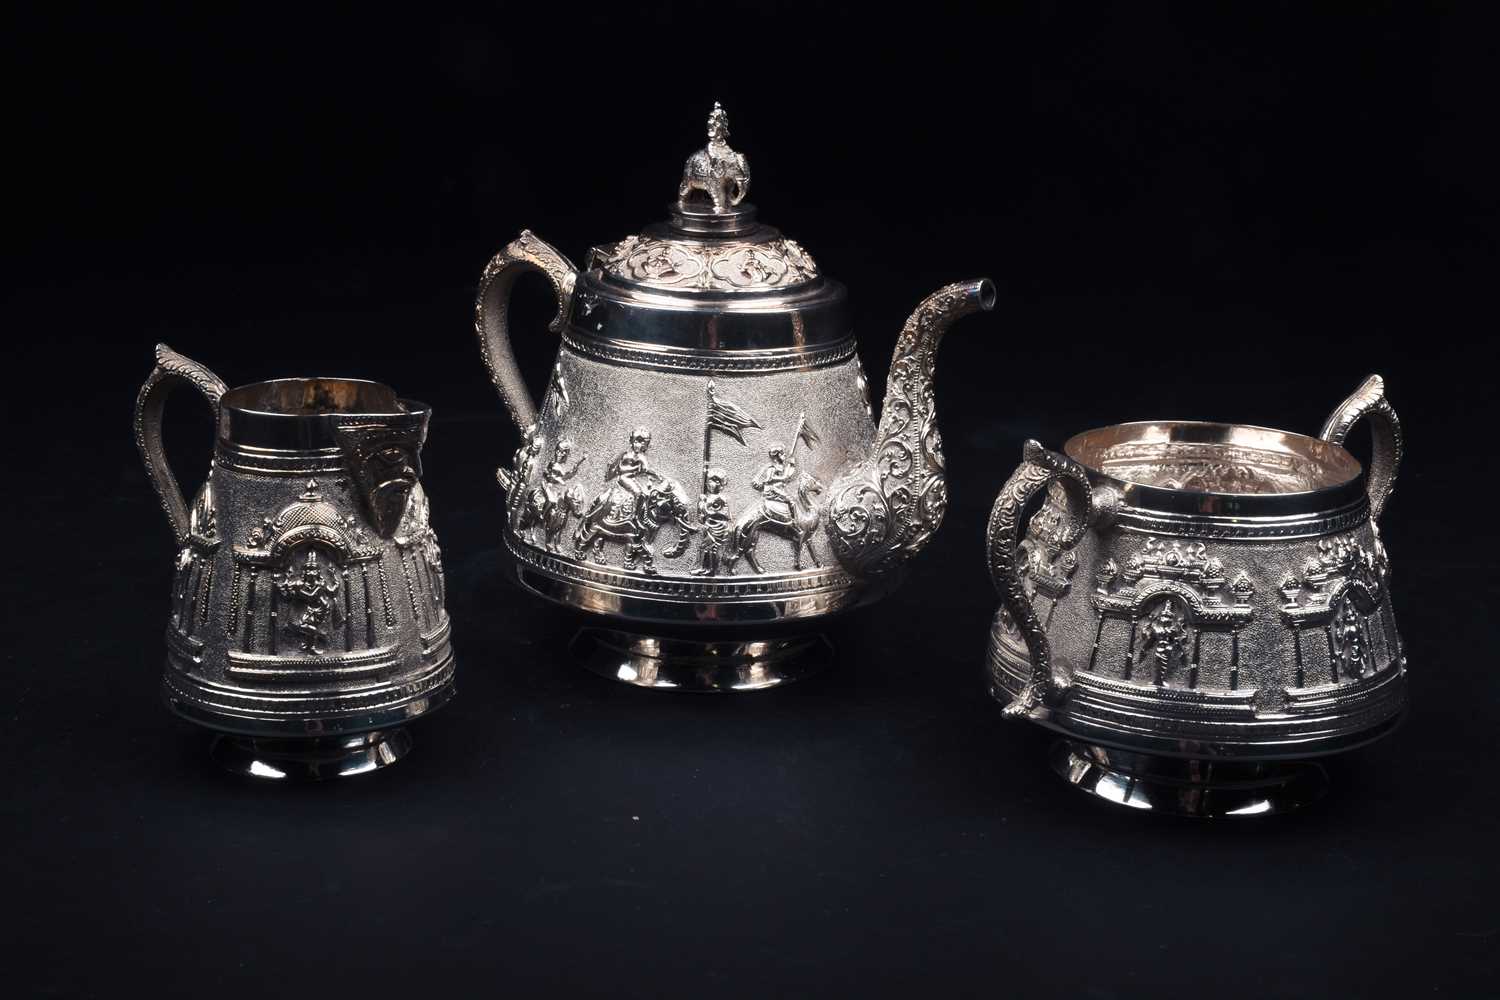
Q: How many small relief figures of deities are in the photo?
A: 3